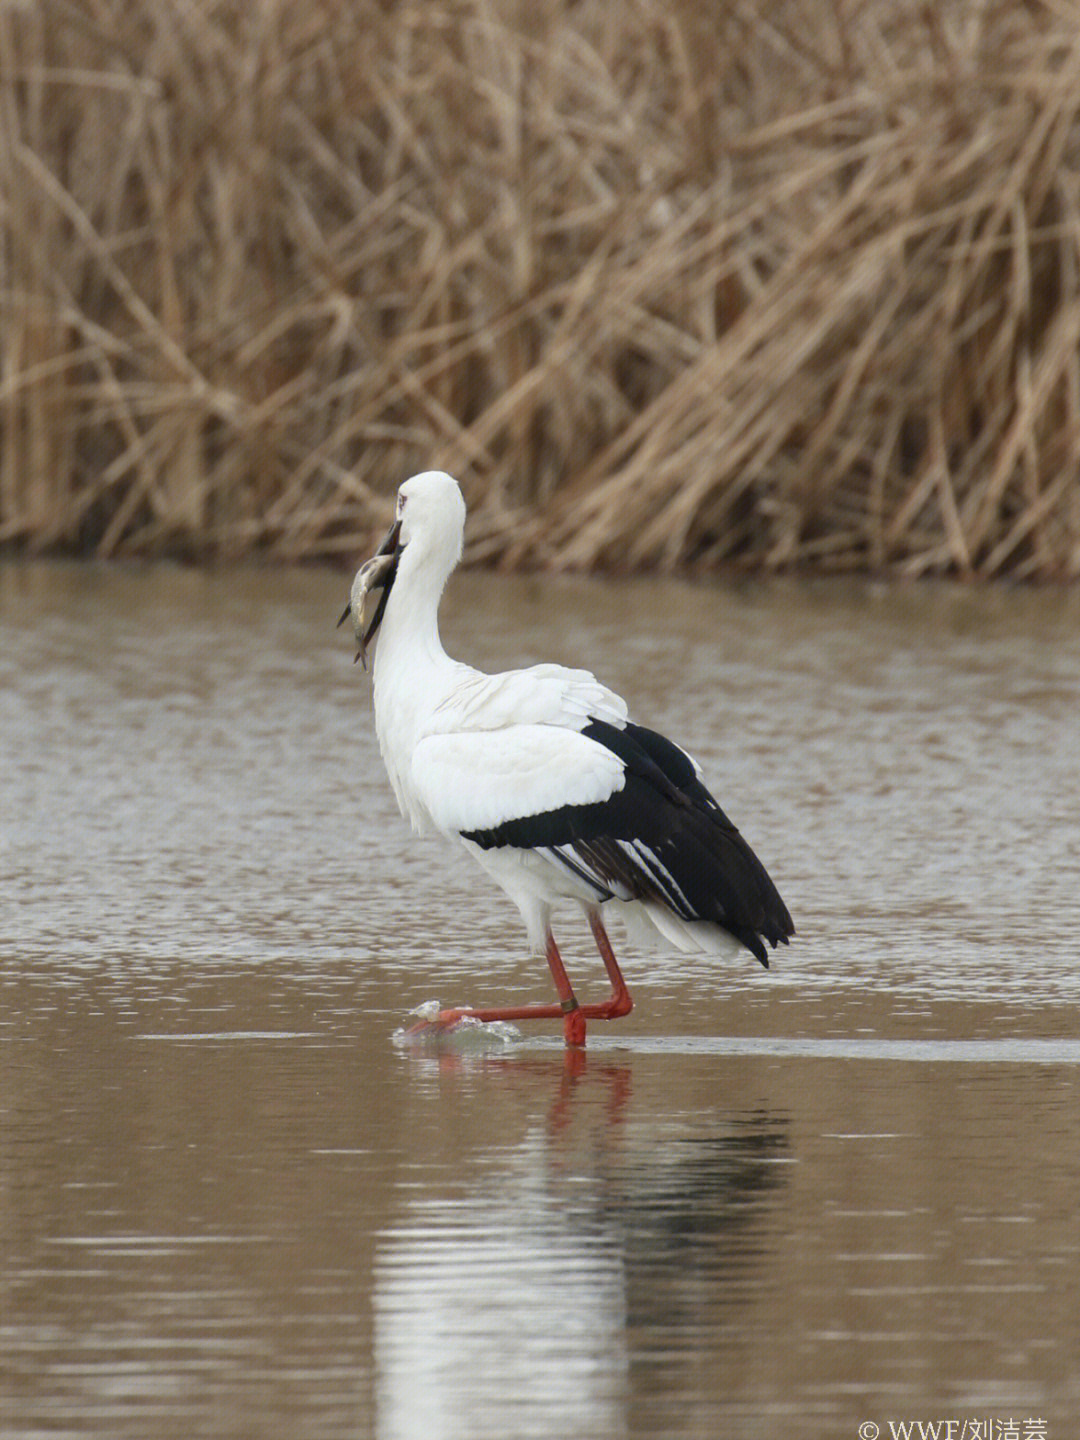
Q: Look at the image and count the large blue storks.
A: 0